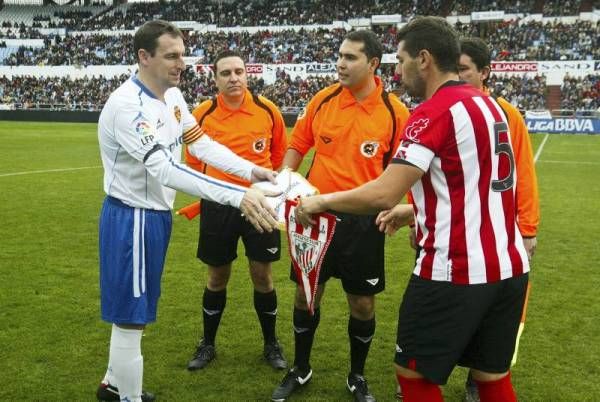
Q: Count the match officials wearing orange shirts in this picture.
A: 3